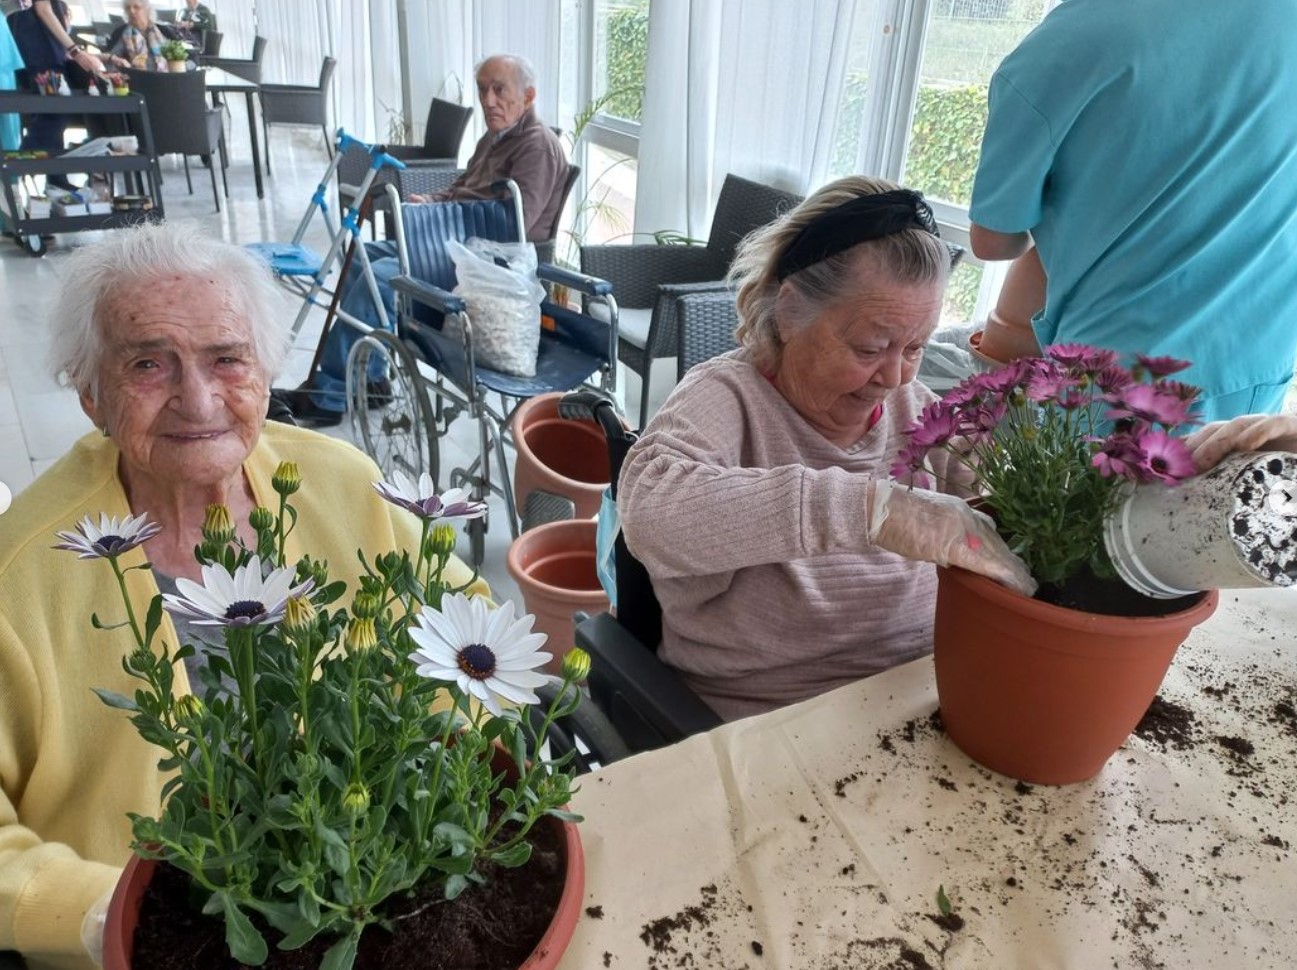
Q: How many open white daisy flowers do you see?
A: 4